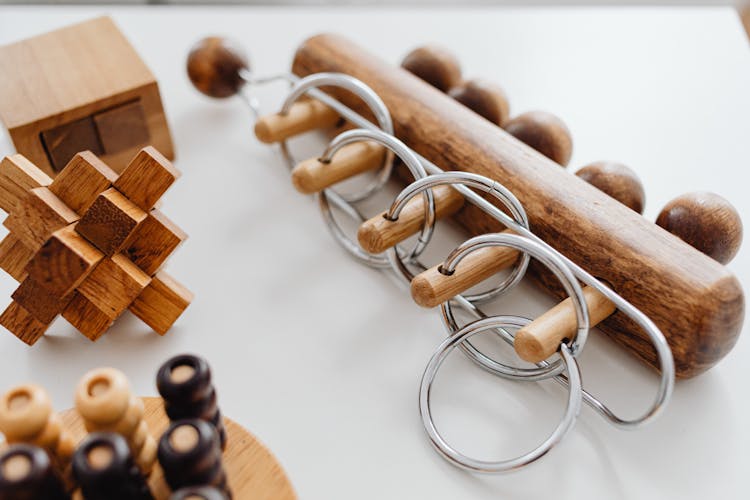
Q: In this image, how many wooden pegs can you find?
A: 5